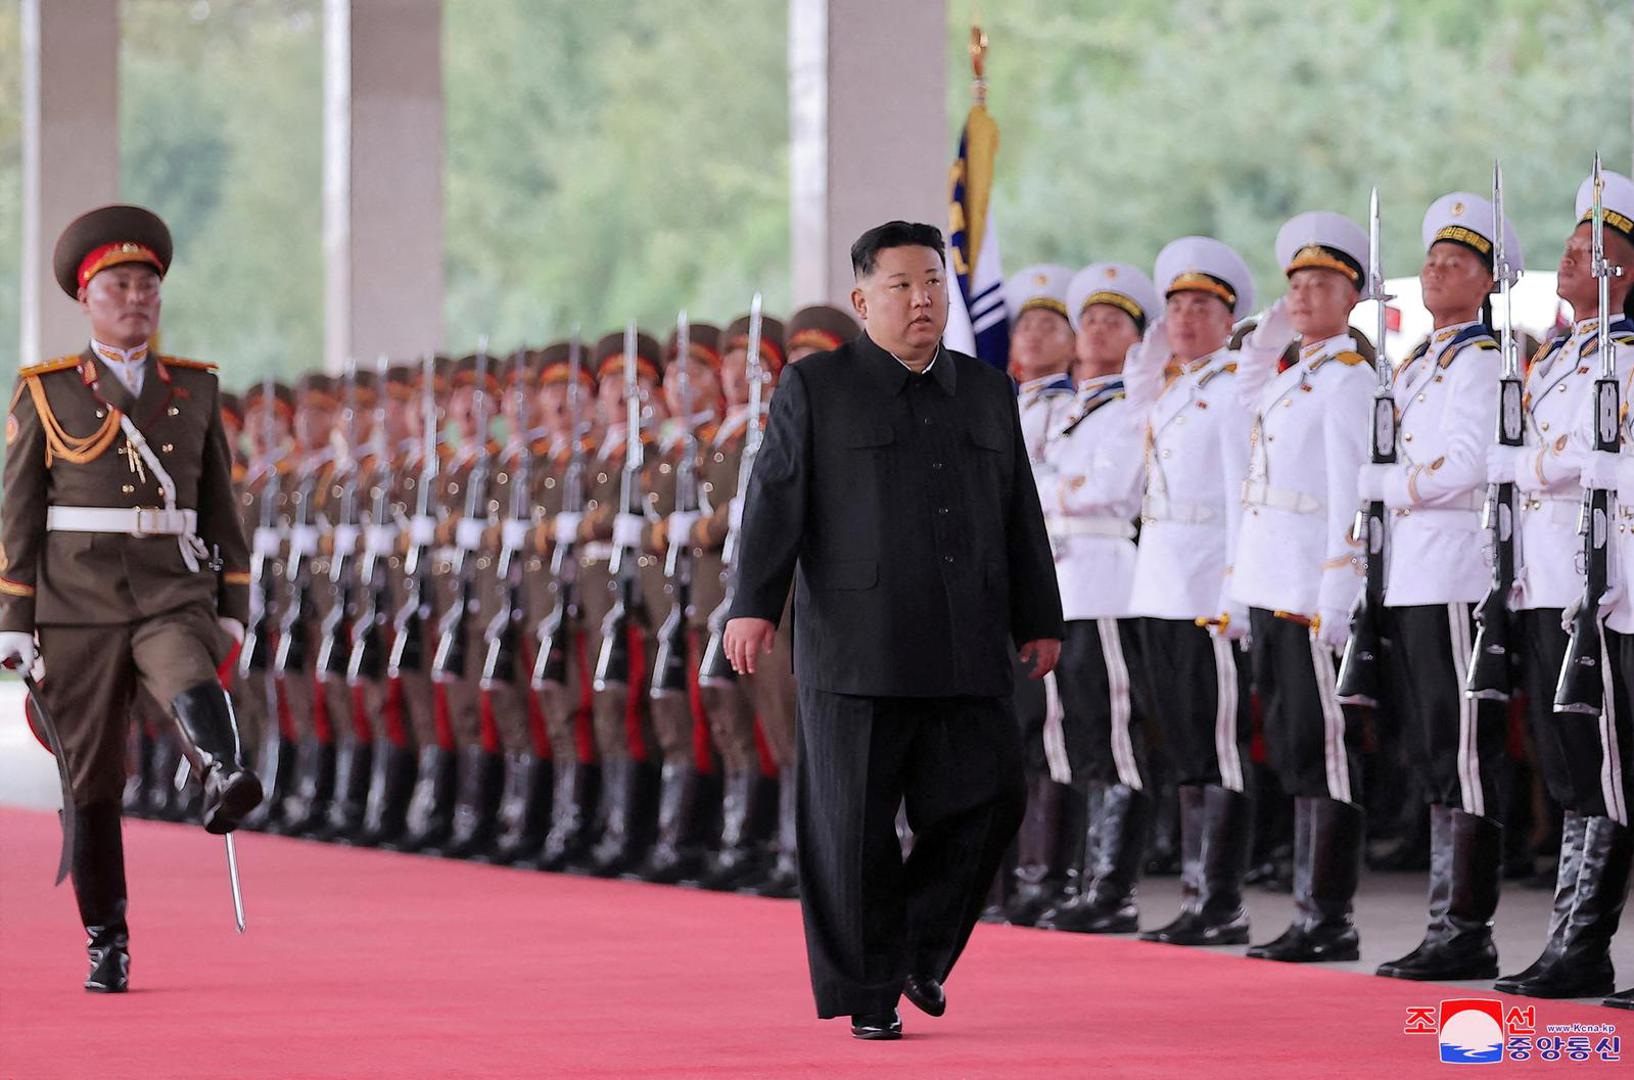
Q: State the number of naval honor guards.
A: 6